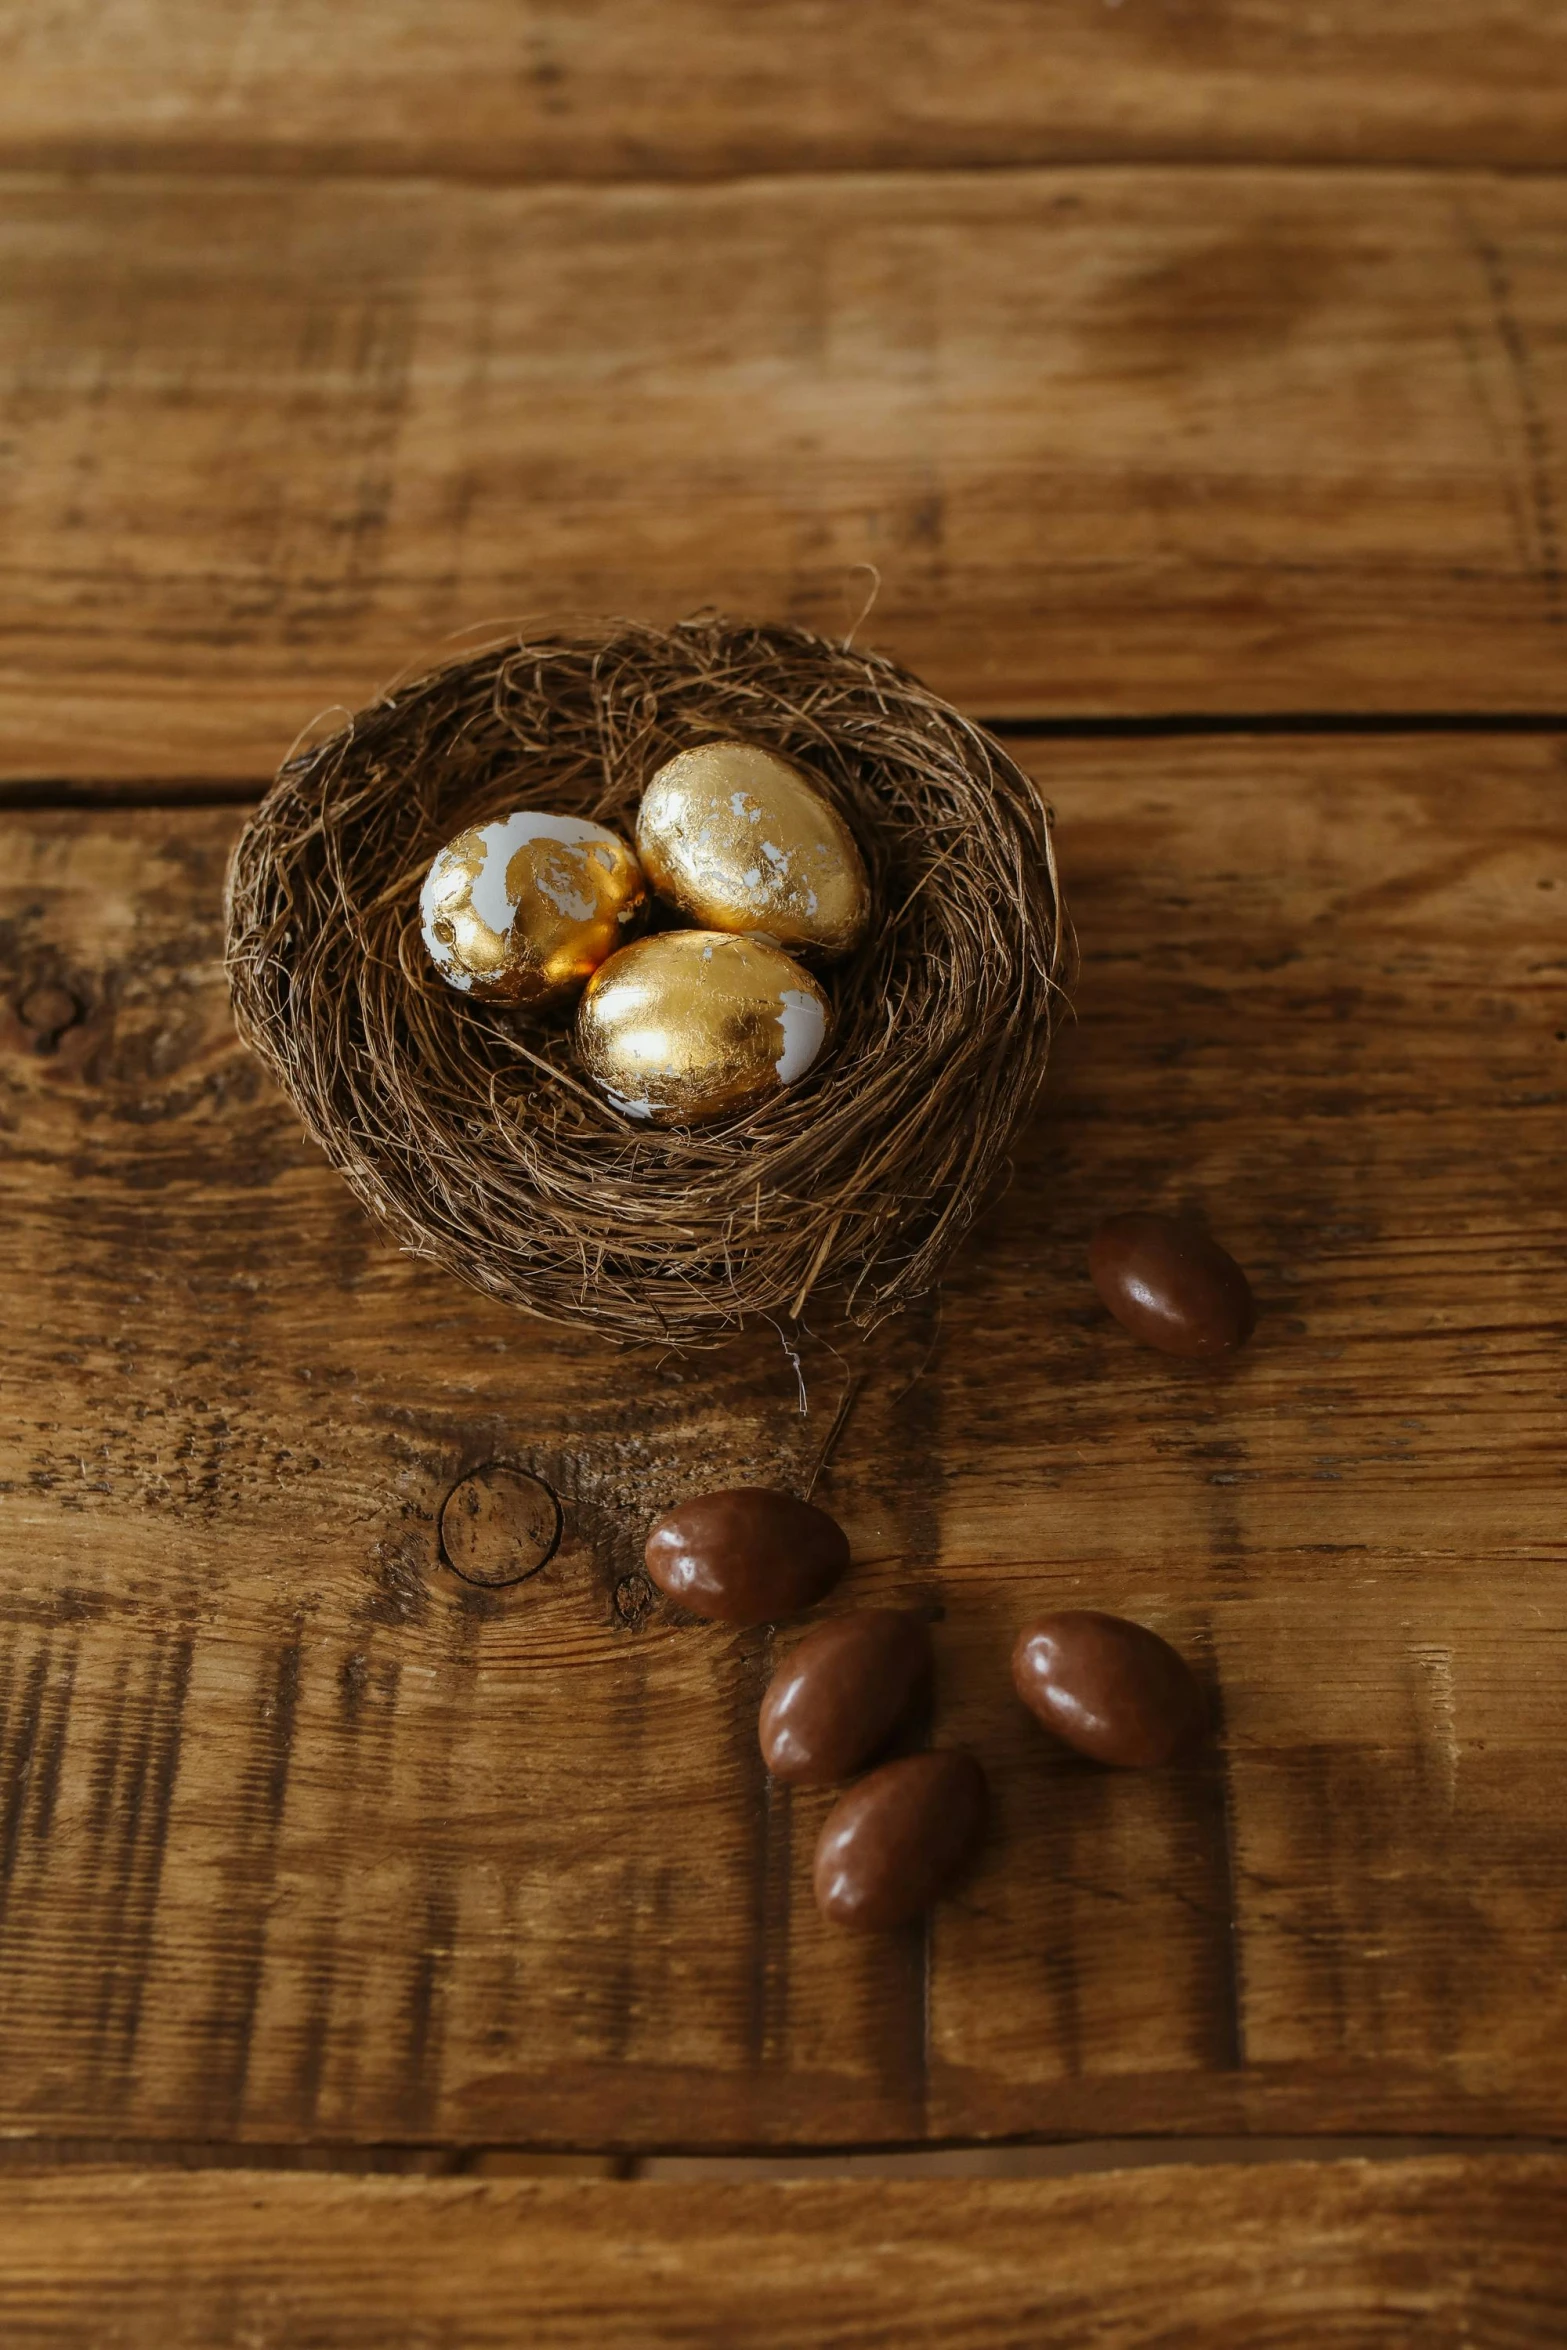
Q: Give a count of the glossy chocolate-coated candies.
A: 5